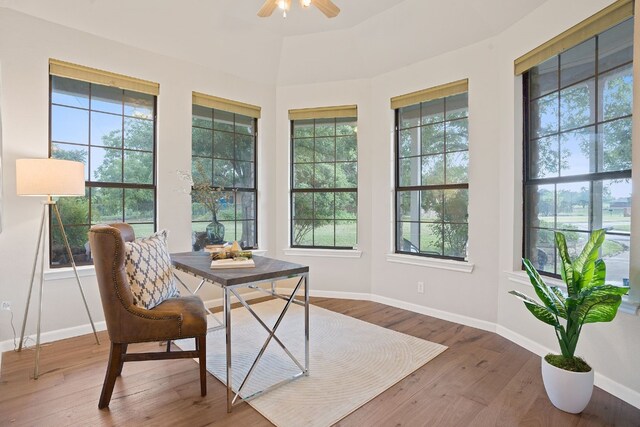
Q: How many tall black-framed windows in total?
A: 5